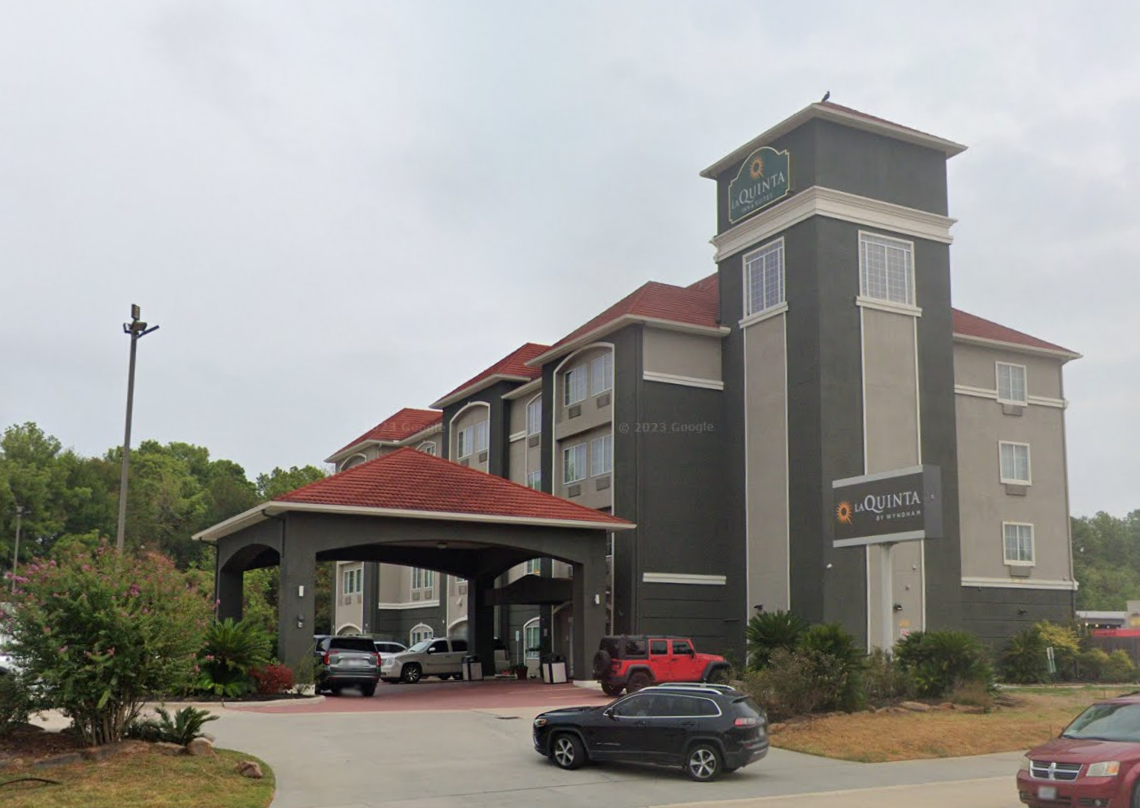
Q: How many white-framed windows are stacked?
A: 3